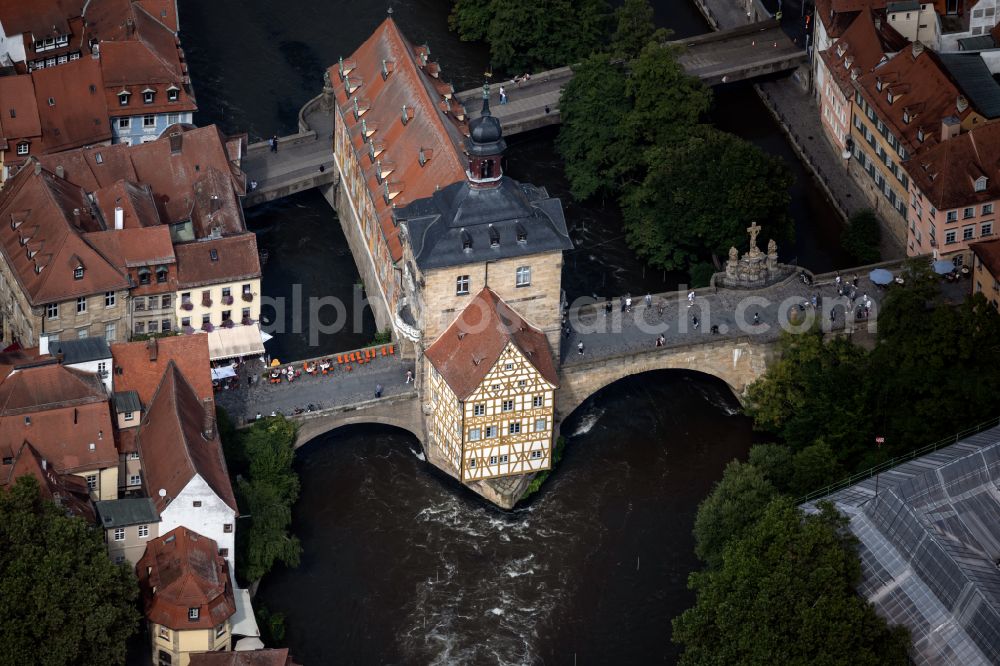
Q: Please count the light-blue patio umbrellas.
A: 2